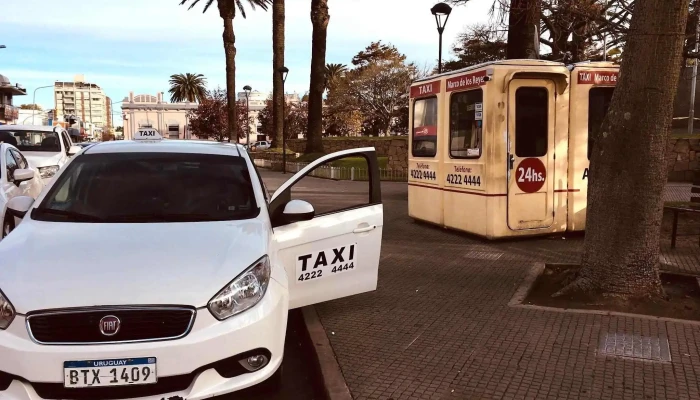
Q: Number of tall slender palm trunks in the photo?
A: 3